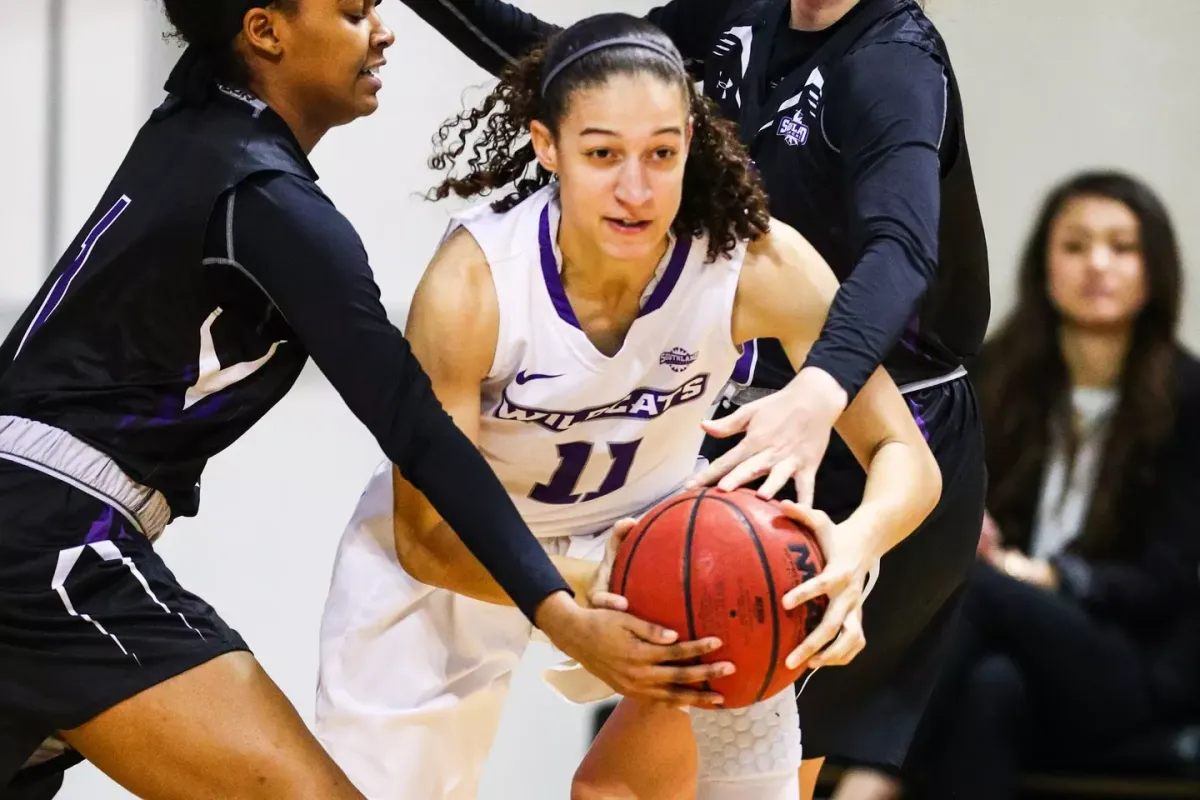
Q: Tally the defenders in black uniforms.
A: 2